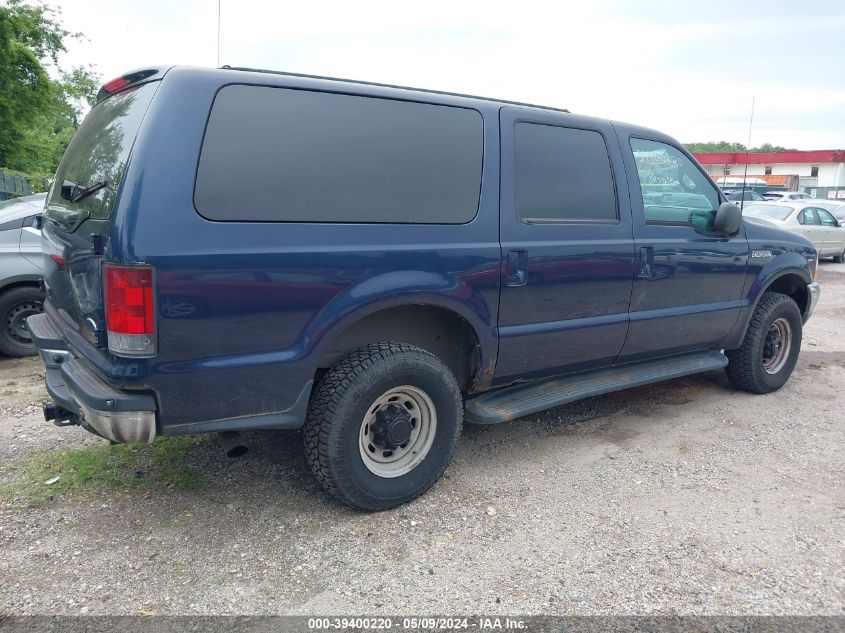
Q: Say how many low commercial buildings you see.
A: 1